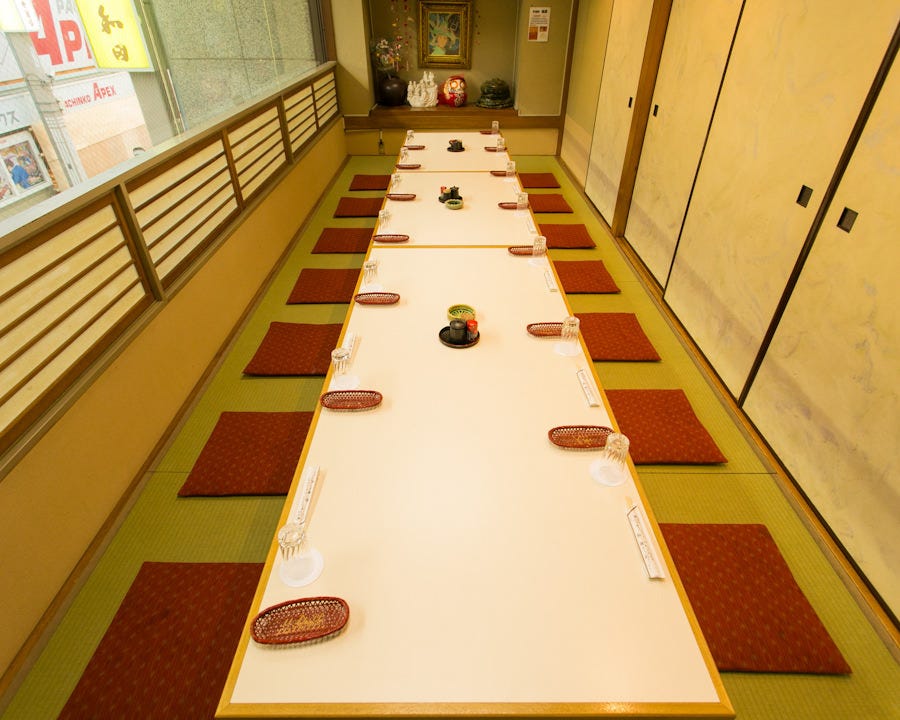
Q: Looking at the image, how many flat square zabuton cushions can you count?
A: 14